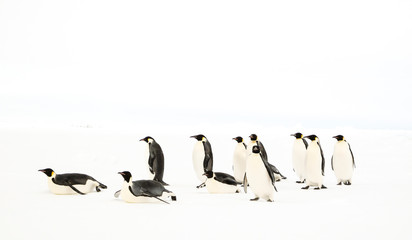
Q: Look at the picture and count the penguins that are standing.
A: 8